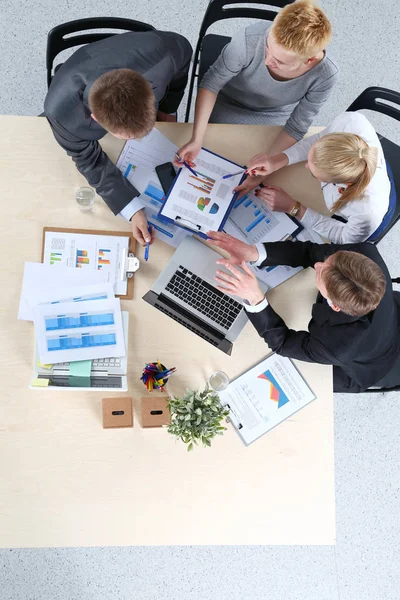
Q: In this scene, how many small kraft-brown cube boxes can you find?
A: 2